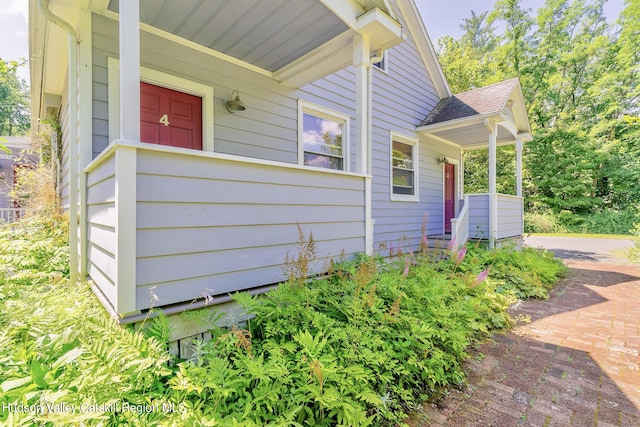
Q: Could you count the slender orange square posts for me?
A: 0